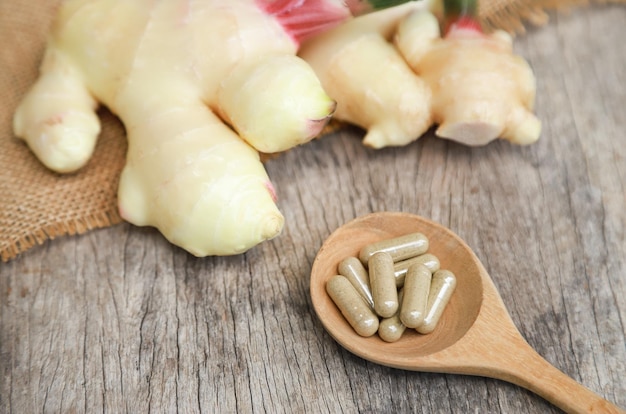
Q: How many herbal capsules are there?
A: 8